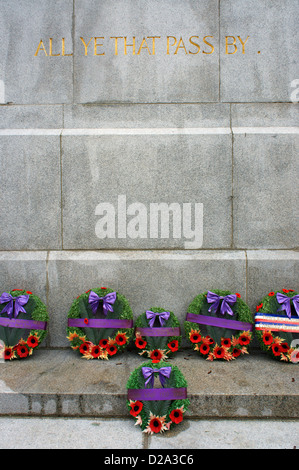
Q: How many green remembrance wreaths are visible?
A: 6